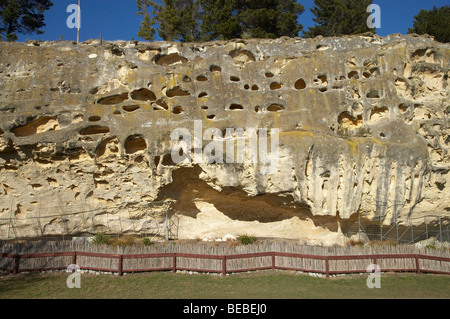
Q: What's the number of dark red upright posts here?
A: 9